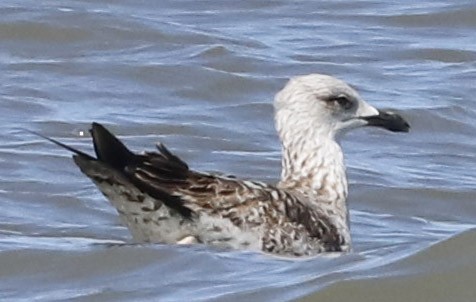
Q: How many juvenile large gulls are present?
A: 1